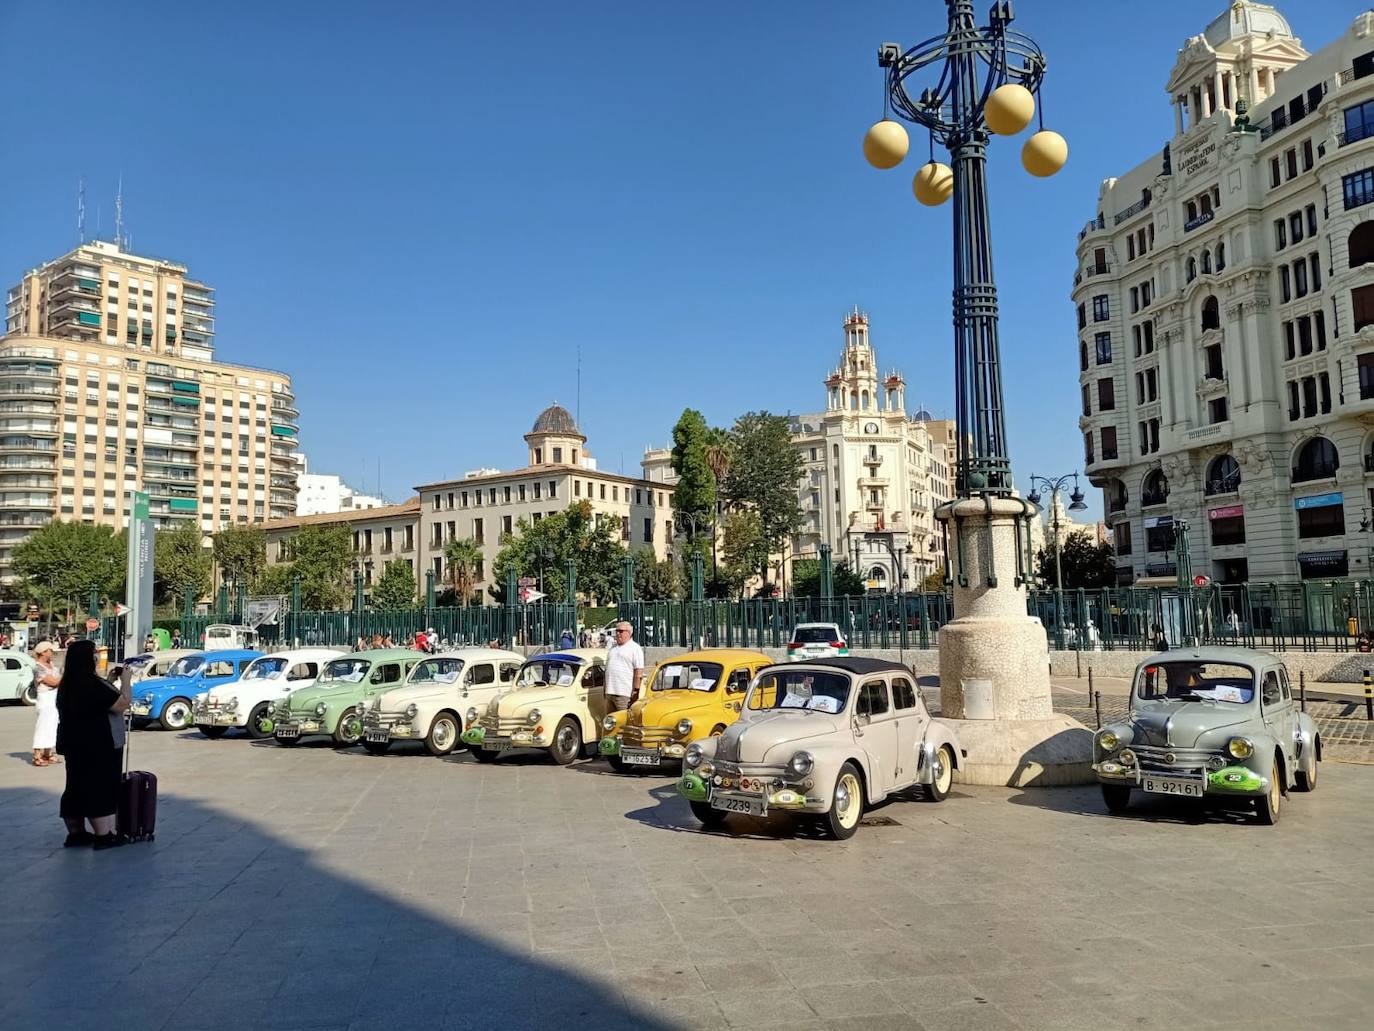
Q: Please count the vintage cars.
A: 10